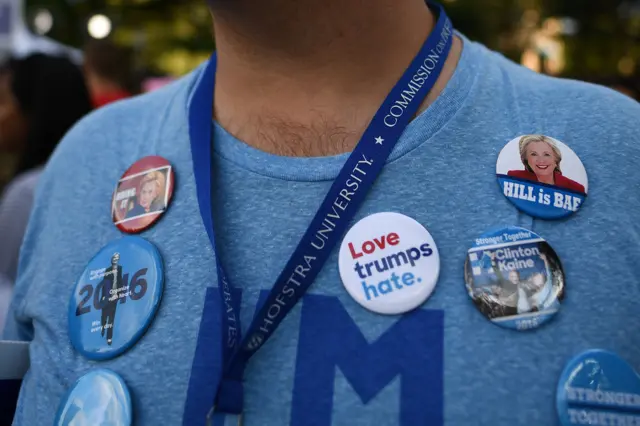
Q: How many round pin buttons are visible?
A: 7